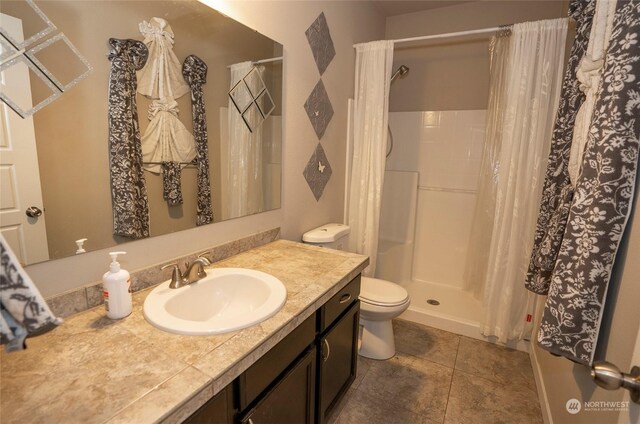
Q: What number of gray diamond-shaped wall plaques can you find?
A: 3